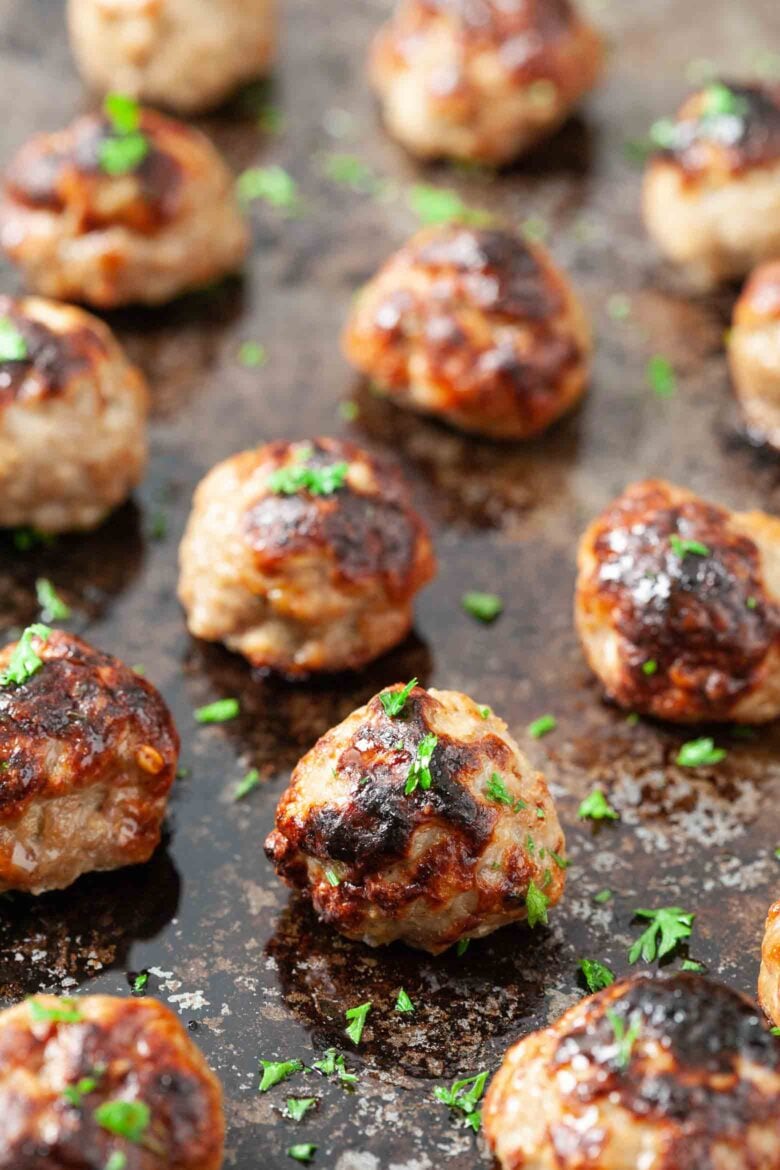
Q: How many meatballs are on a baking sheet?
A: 14